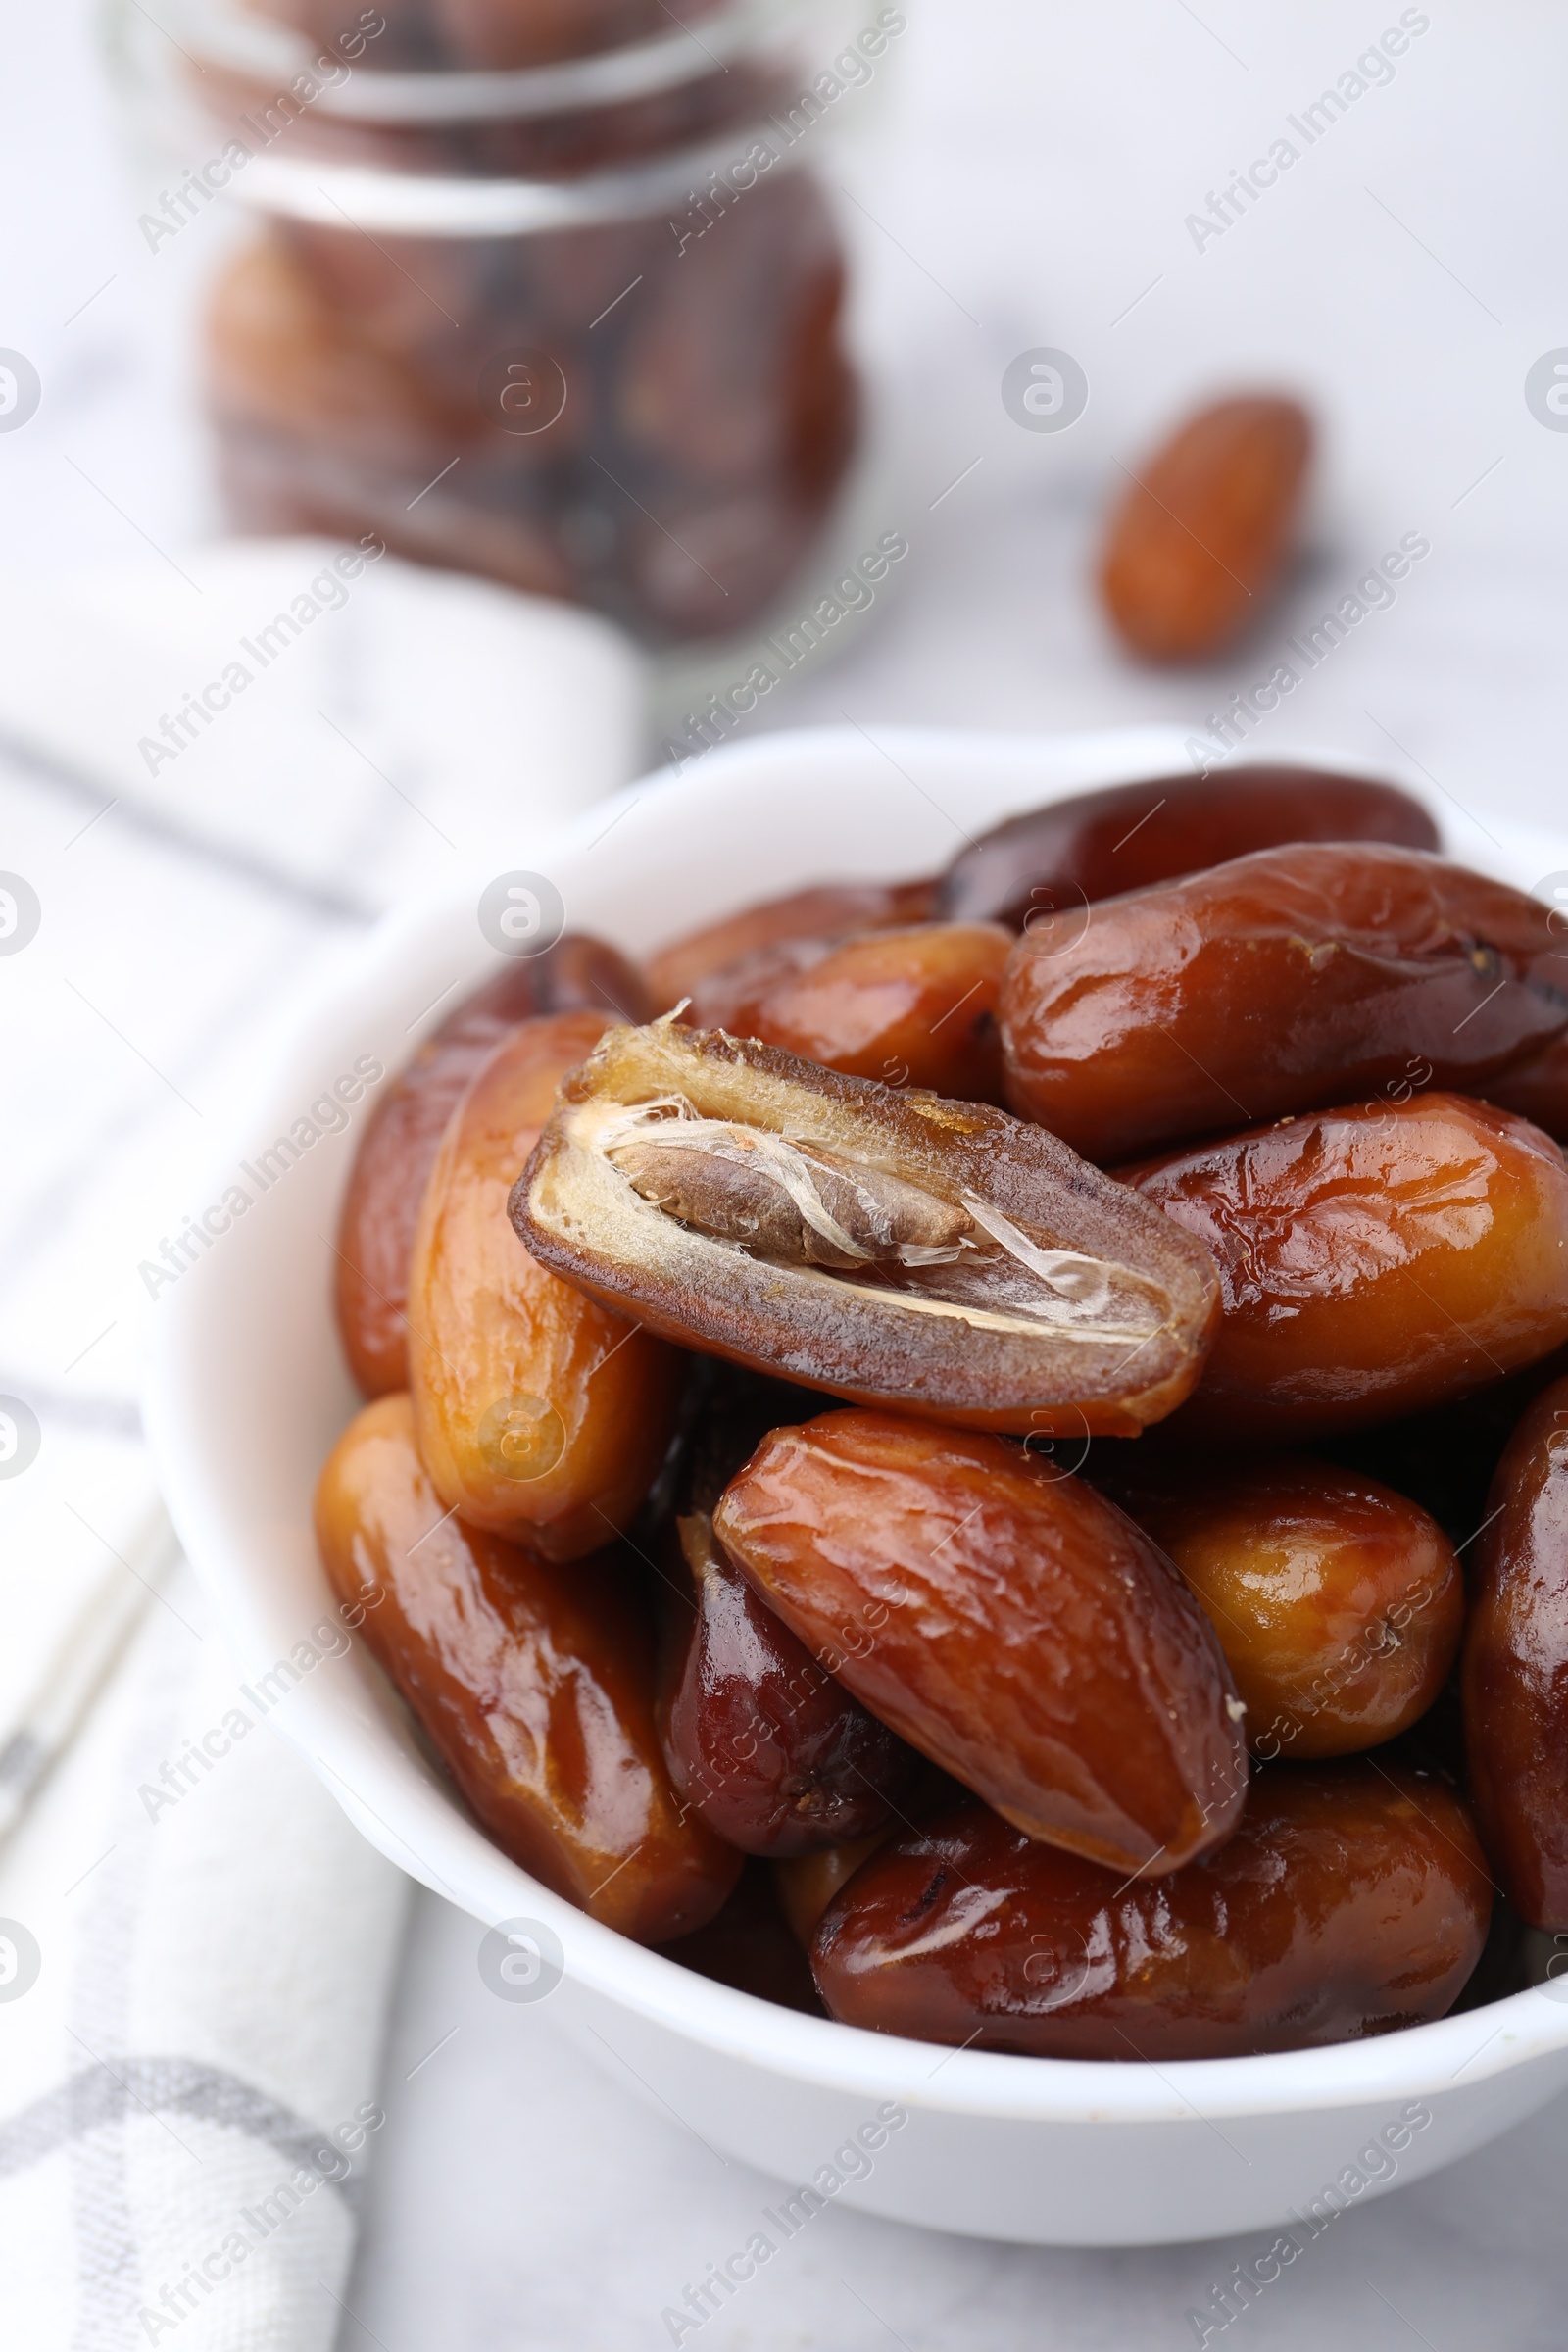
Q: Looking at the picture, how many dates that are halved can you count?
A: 1